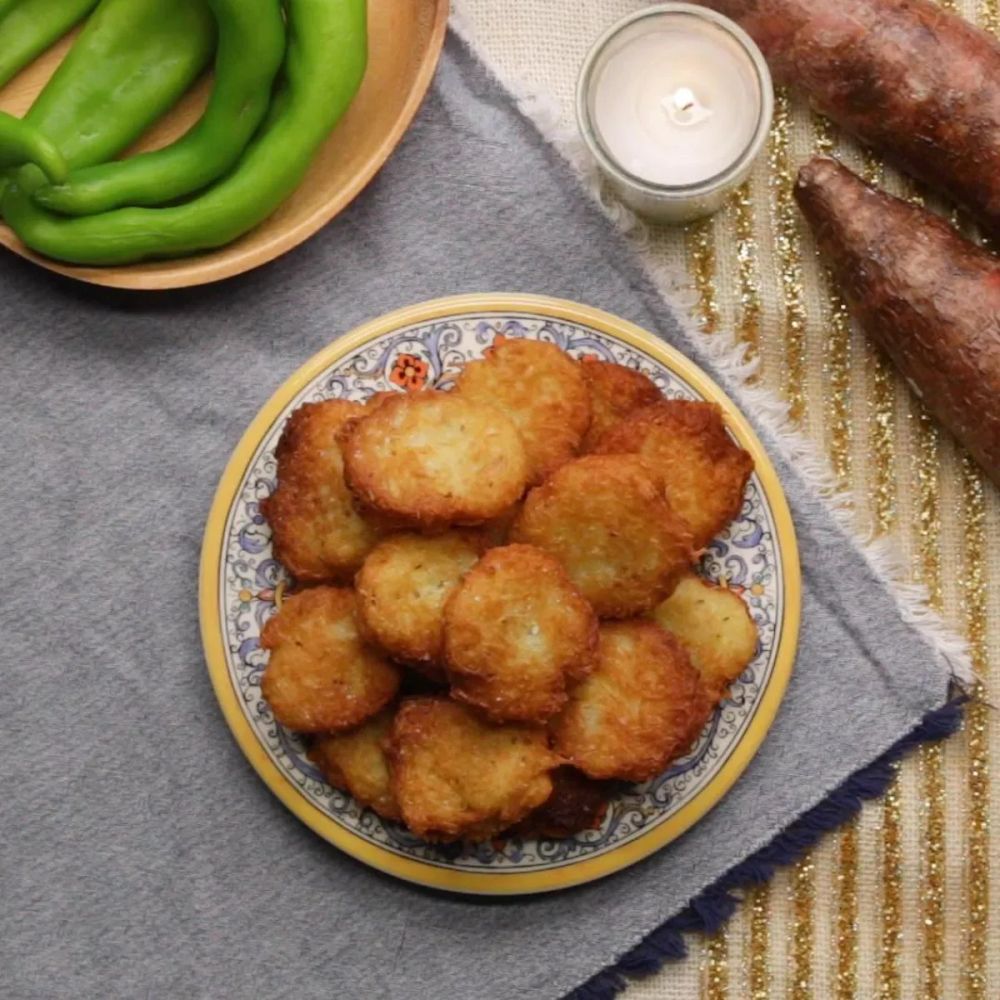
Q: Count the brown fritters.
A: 14